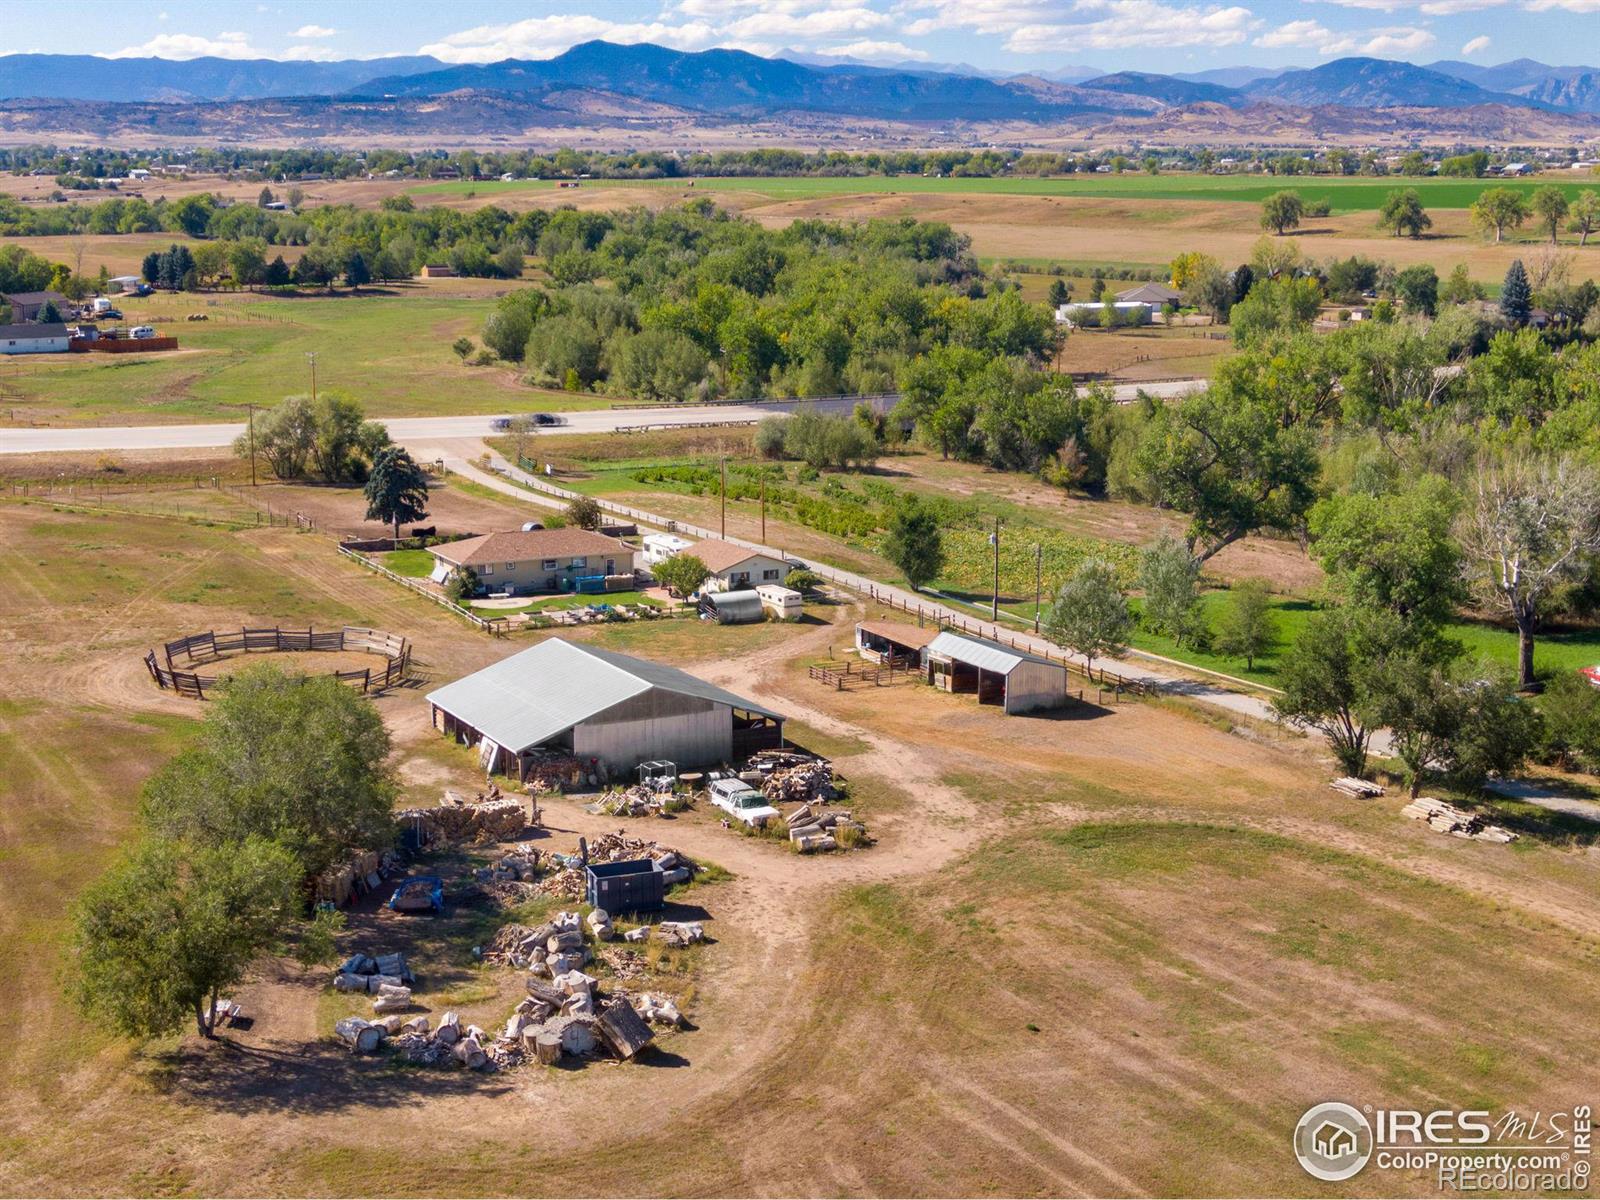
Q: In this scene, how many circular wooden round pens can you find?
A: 1